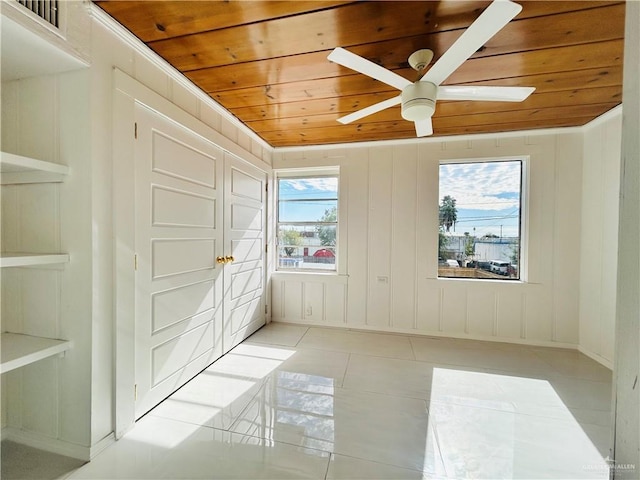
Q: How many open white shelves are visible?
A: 3